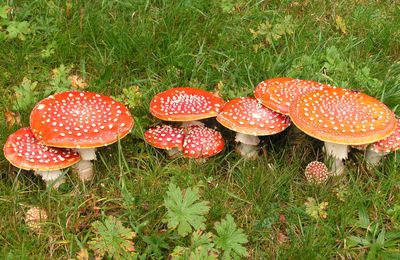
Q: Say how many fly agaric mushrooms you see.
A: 10